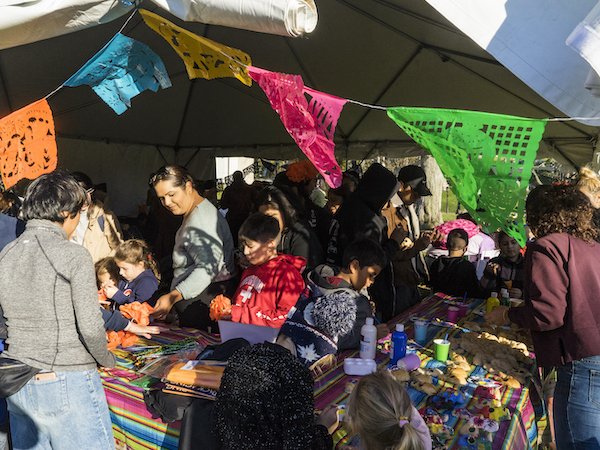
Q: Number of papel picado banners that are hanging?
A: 5